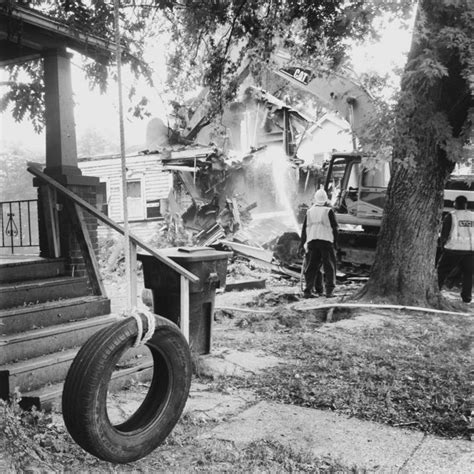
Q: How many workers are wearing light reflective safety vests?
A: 2